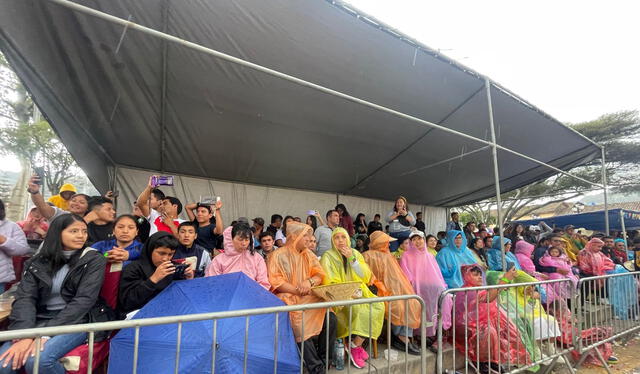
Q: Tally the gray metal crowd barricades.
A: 3